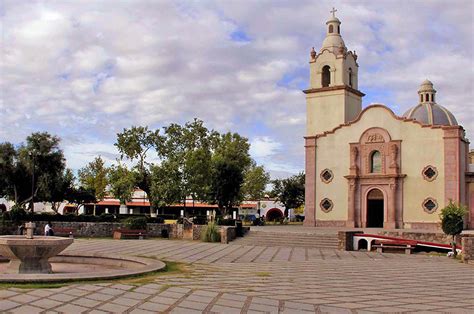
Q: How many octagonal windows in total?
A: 4